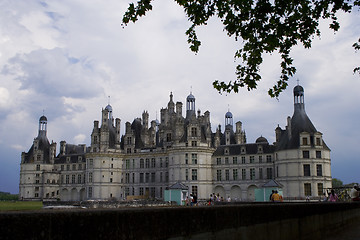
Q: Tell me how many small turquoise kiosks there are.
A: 2